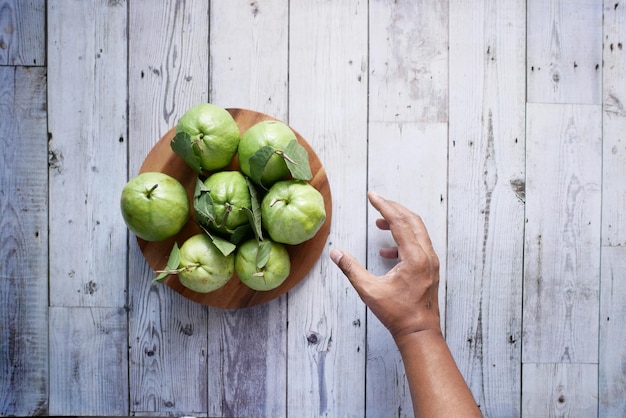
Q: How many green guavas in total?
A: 7